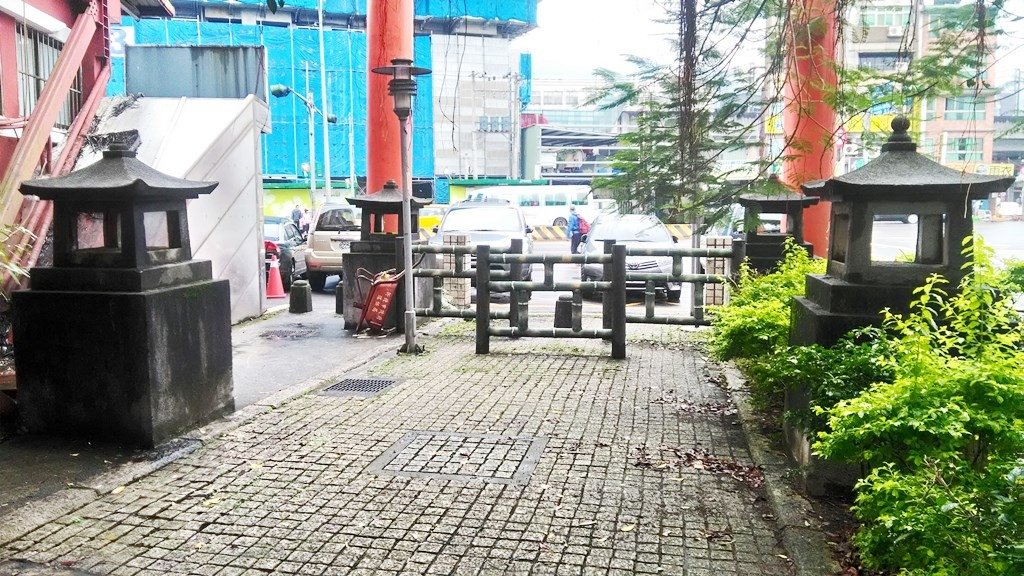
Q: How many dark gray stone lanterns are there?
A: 4